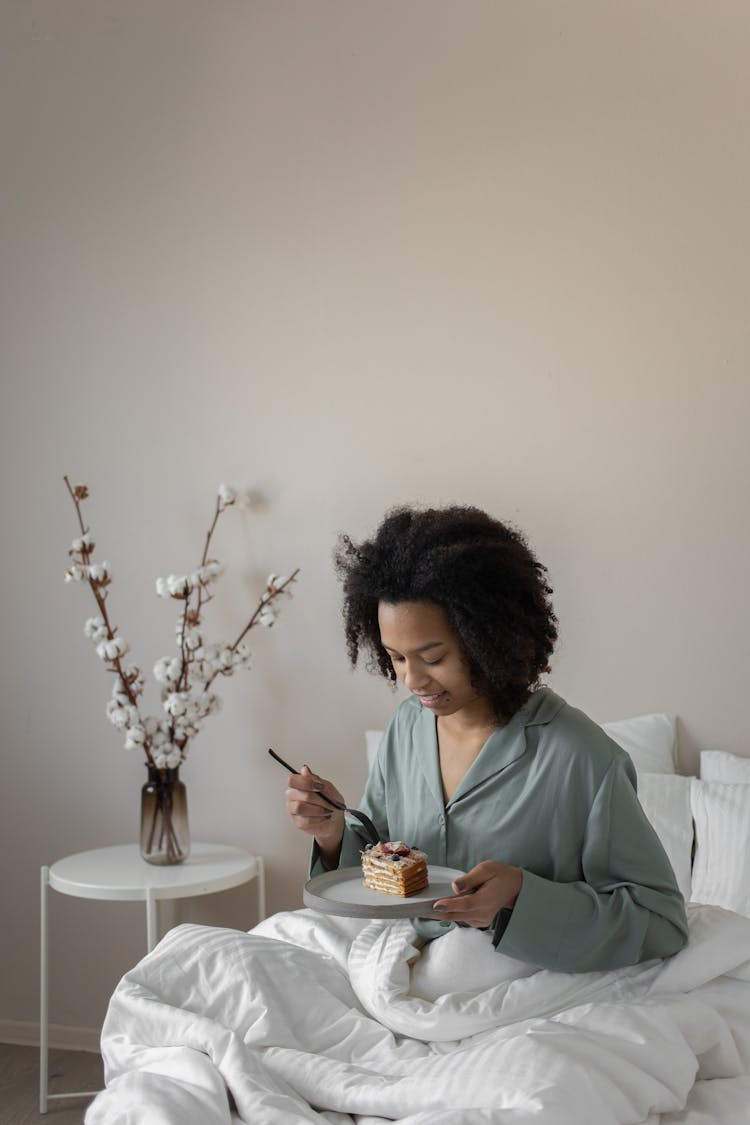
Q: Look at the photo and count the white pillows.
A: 4